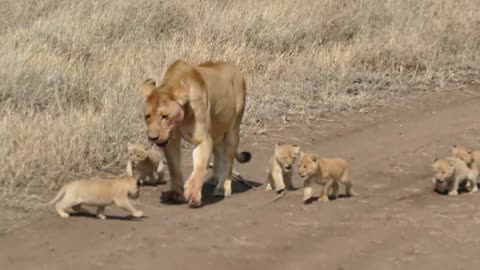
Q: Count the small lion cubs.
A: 6